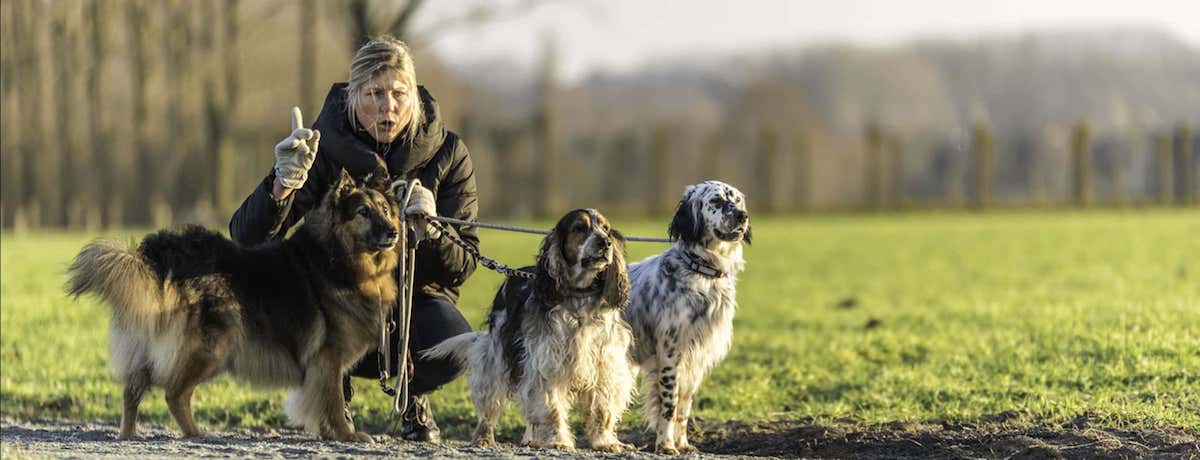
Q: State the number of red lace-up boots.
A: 0